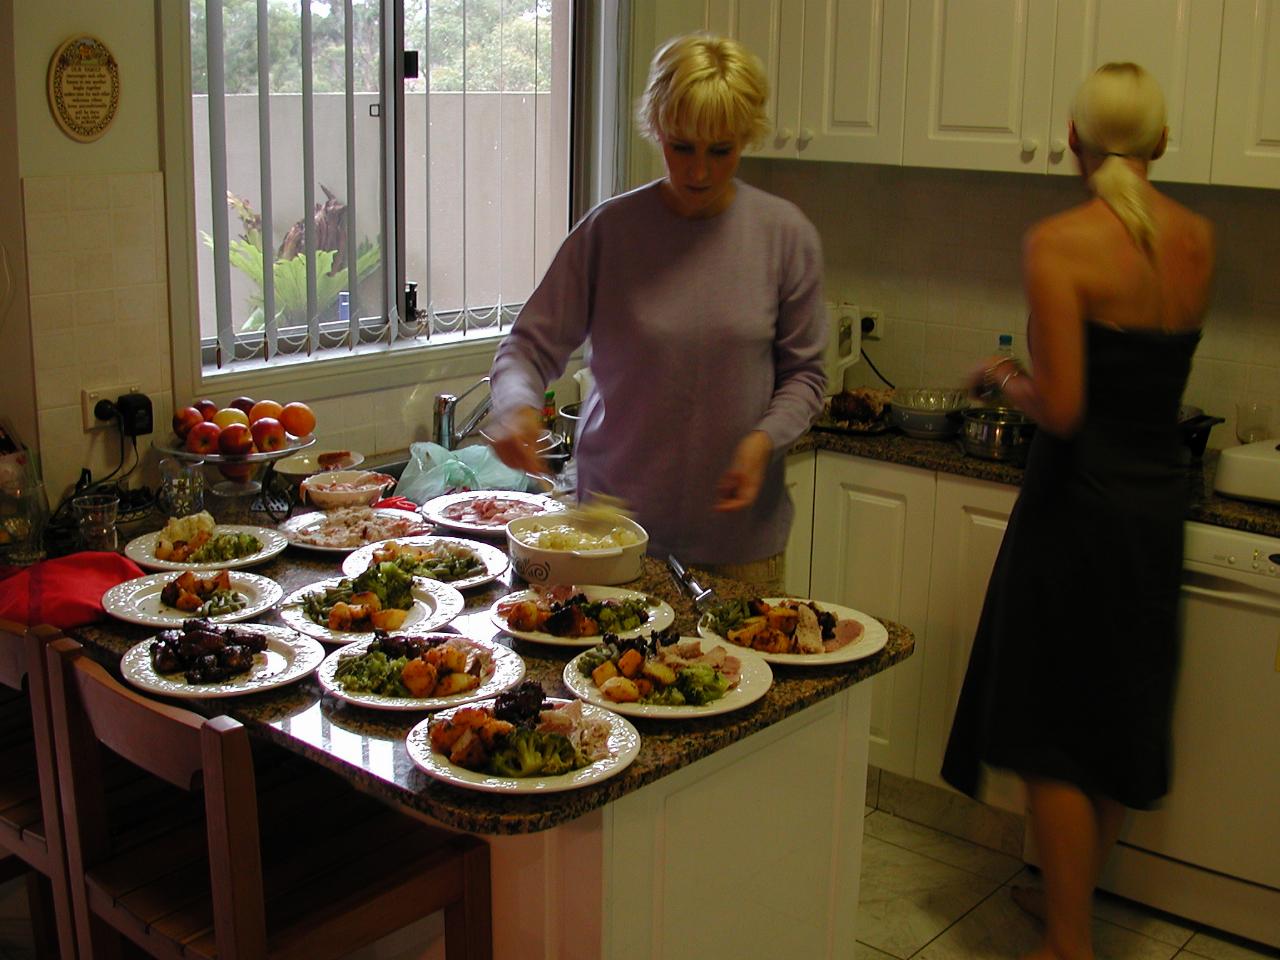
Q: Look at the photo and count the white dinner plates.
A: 12